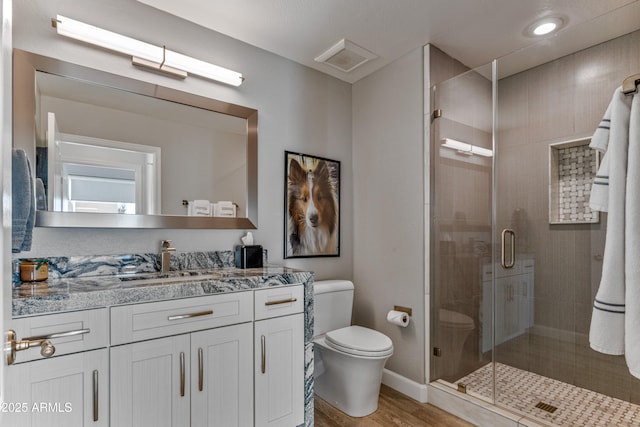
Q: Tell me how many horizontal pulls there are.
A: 3